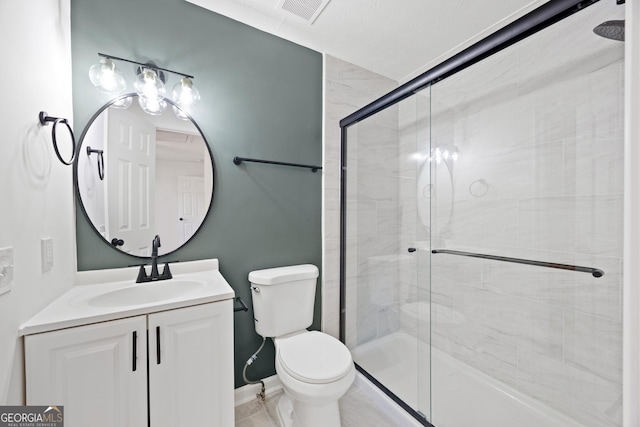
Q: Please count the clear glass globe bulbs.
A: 3